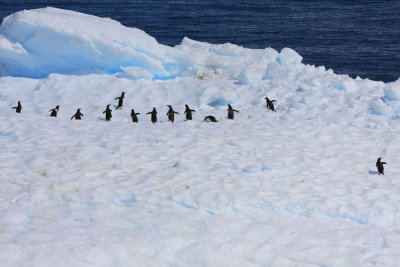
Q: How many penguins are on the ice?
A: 13